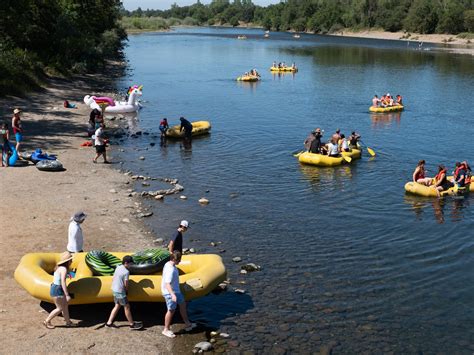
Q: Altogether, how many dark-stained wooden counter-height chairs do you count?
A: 0